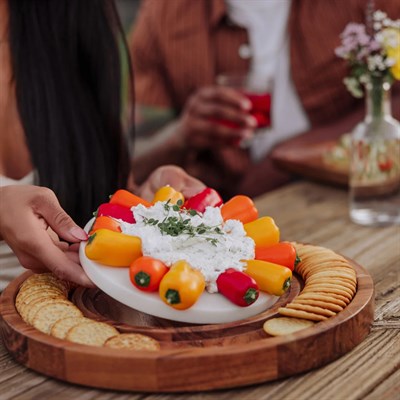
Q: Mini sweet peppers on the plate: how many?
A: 13